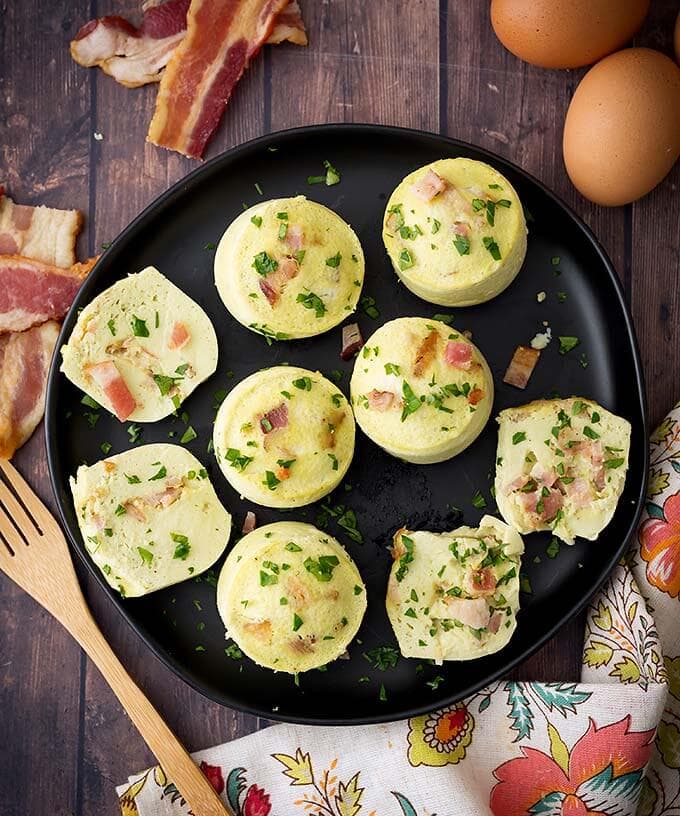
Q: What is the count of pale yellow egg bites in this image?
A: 9